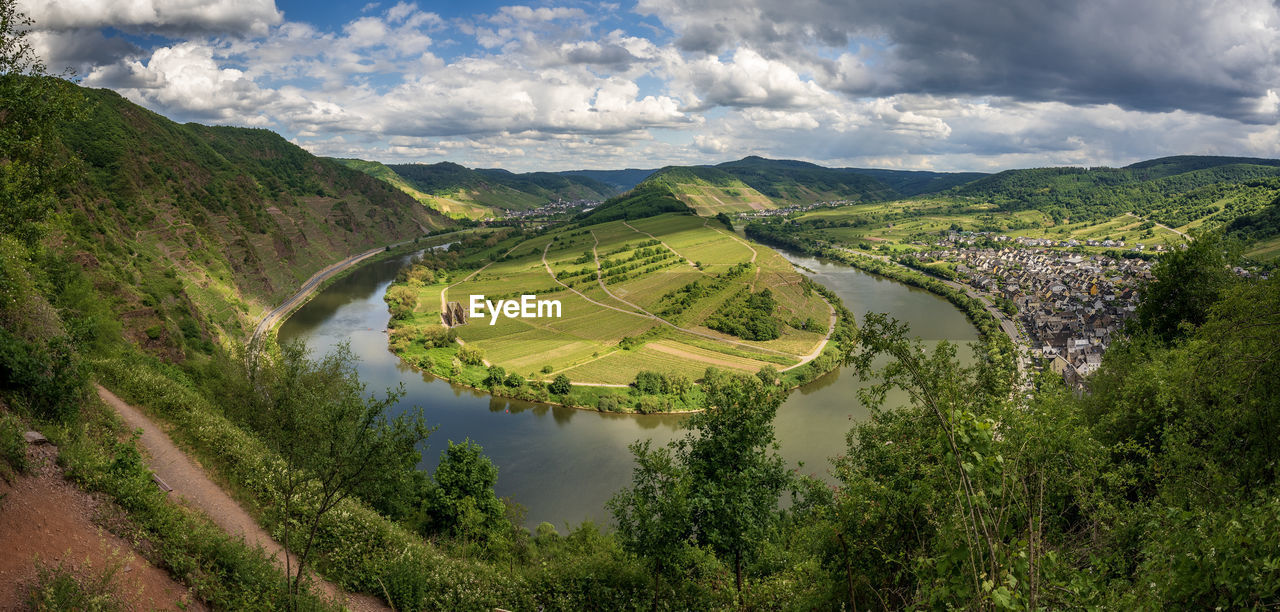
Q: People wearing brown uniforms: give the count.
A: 0